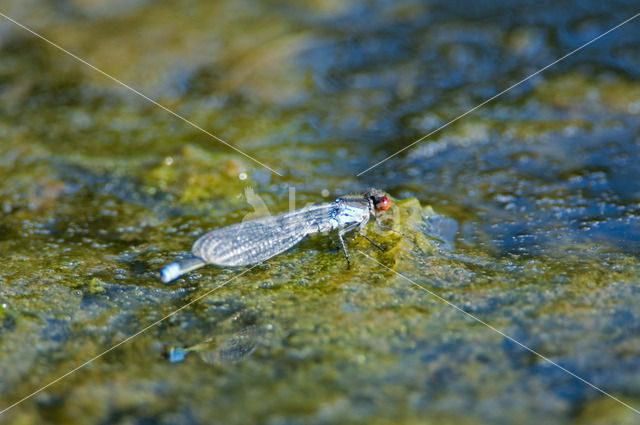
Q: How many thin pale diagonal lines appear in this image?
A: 4